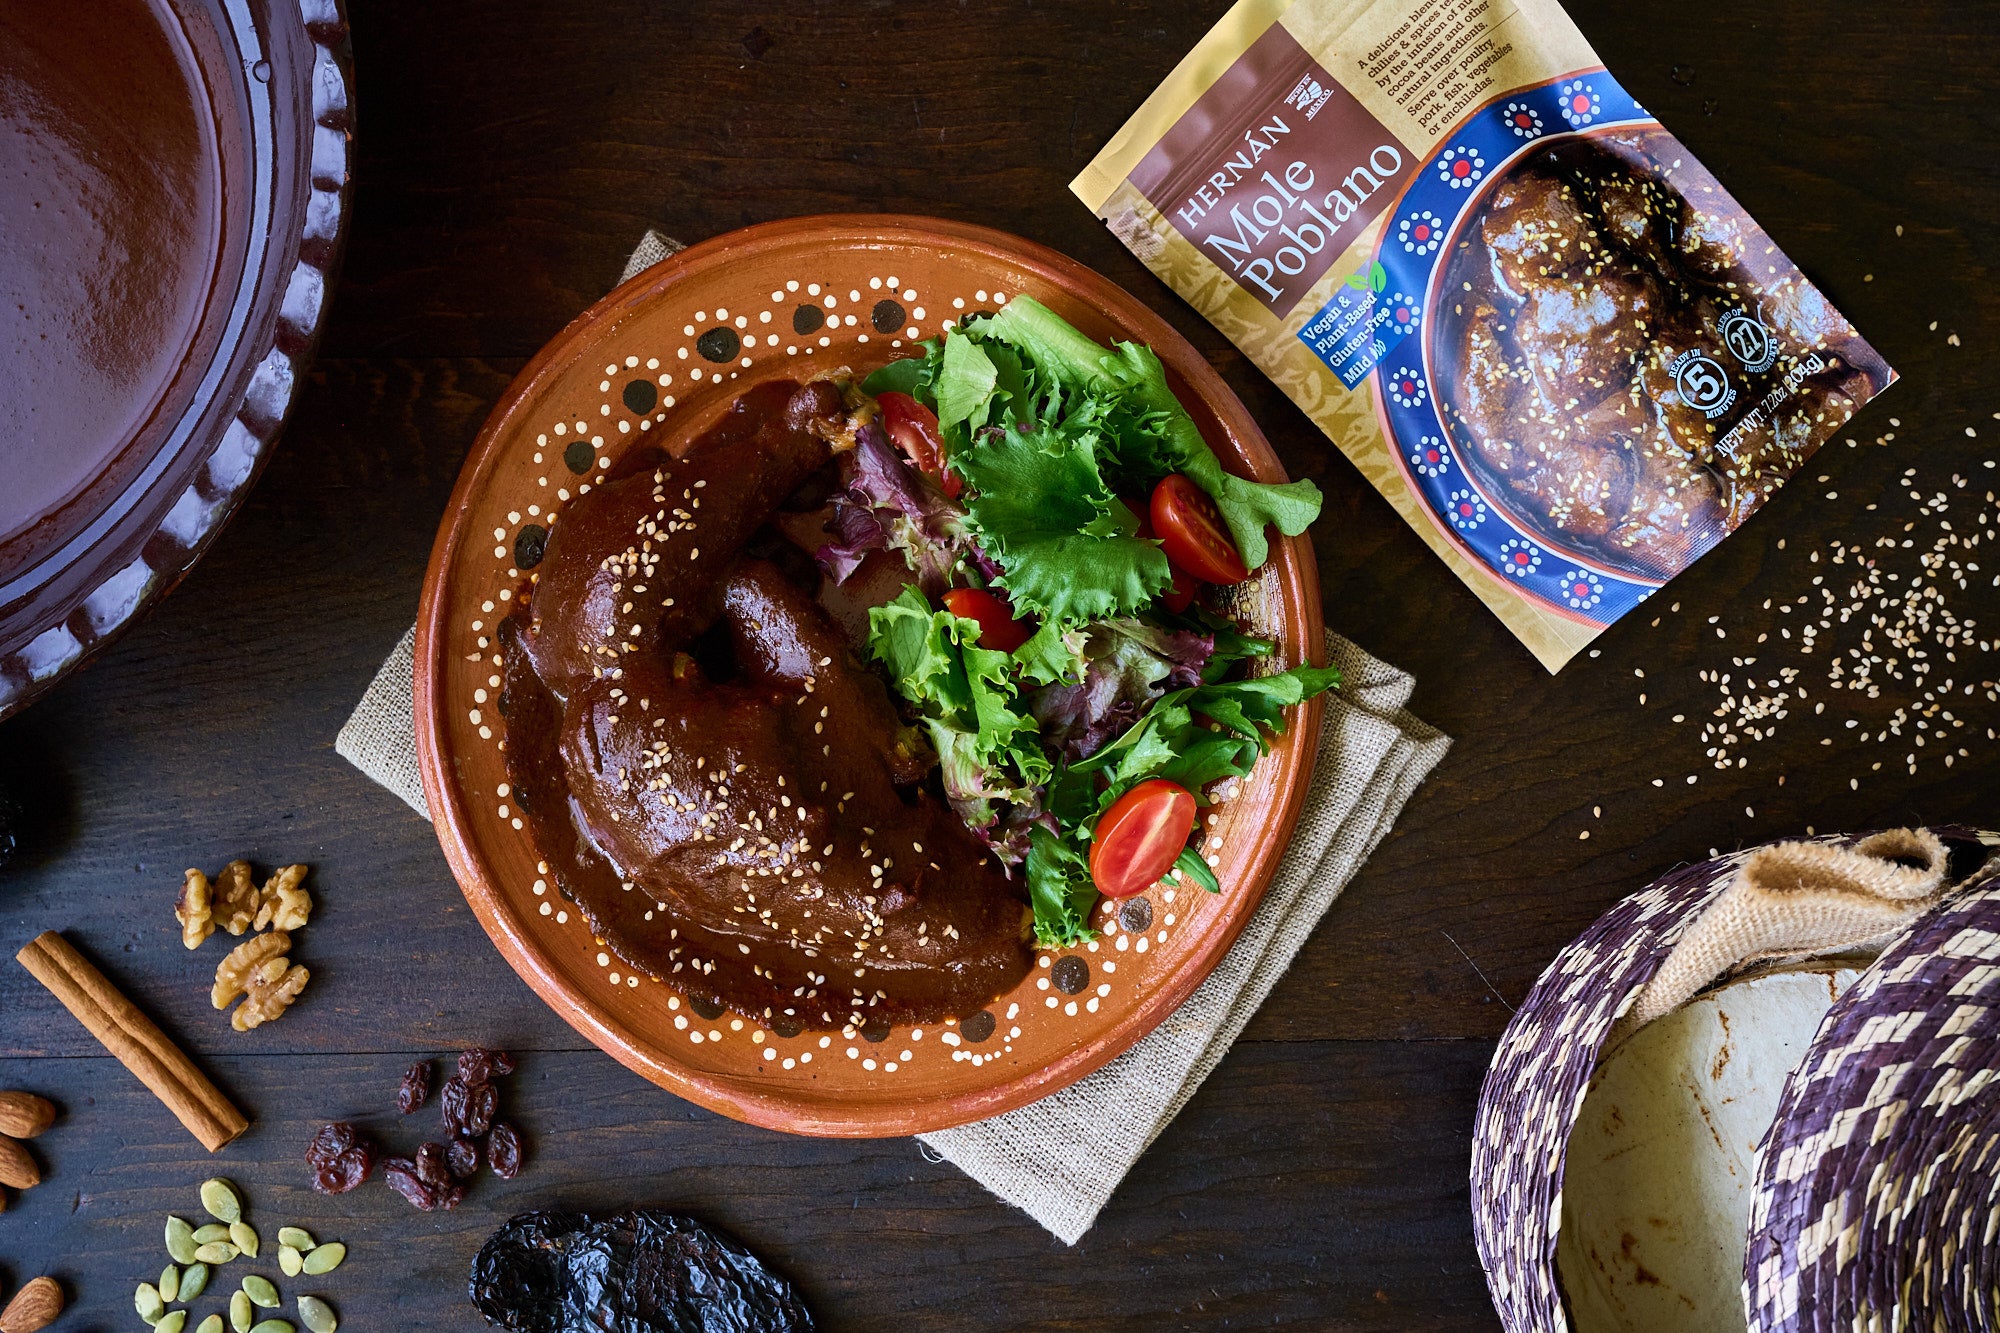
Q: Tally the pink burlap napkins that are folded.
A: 0